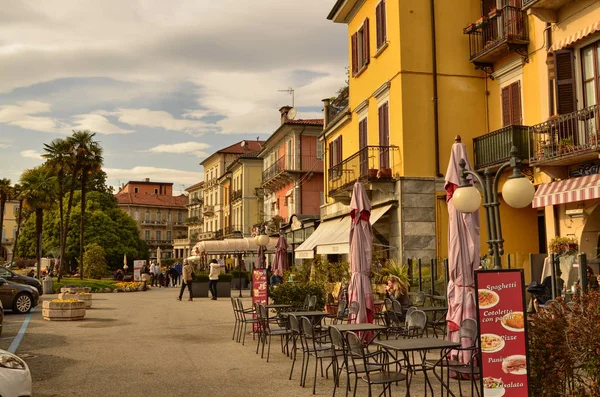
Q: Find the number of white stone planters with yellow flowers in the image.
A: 2